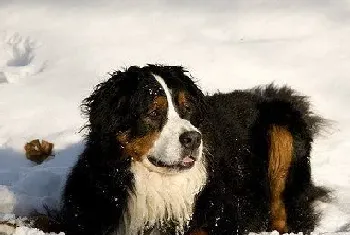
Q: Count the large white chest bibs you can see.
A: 1